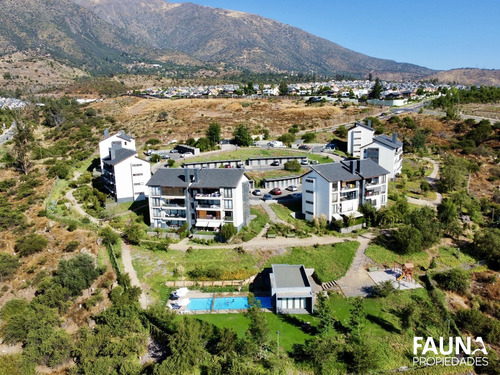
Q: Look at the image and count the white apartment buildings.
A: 6